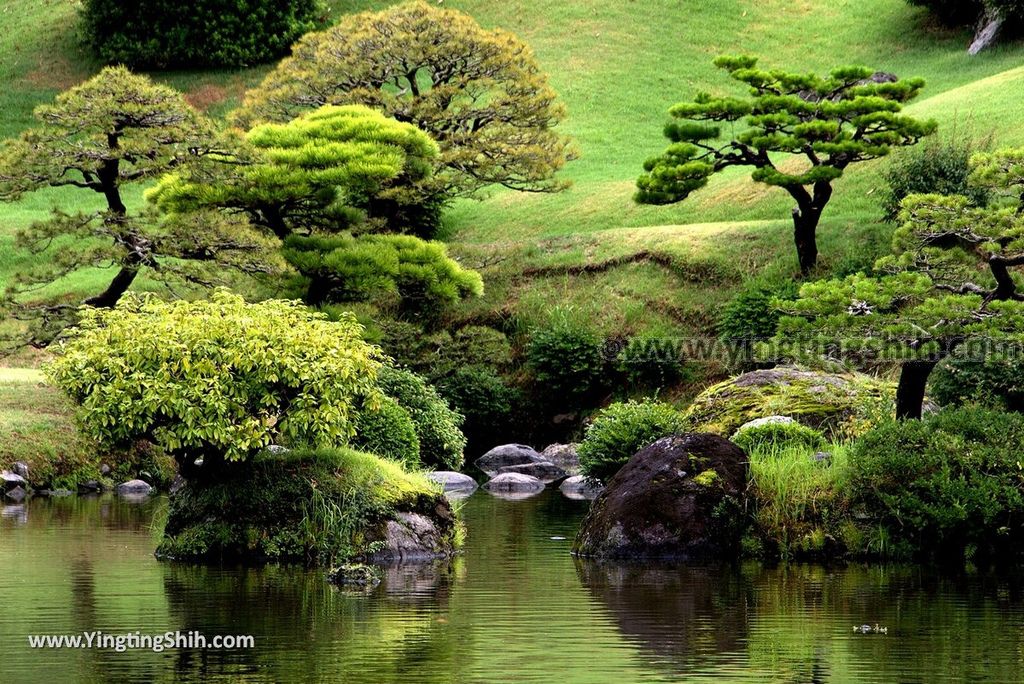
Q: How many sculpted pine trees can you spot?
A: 5